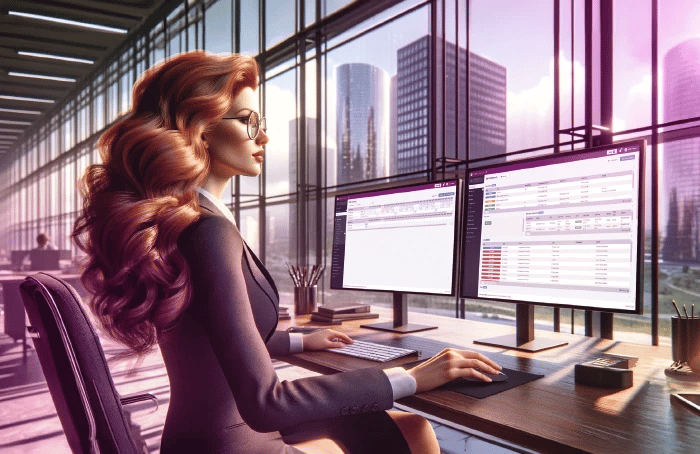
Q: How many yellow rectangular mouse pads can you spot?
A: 0